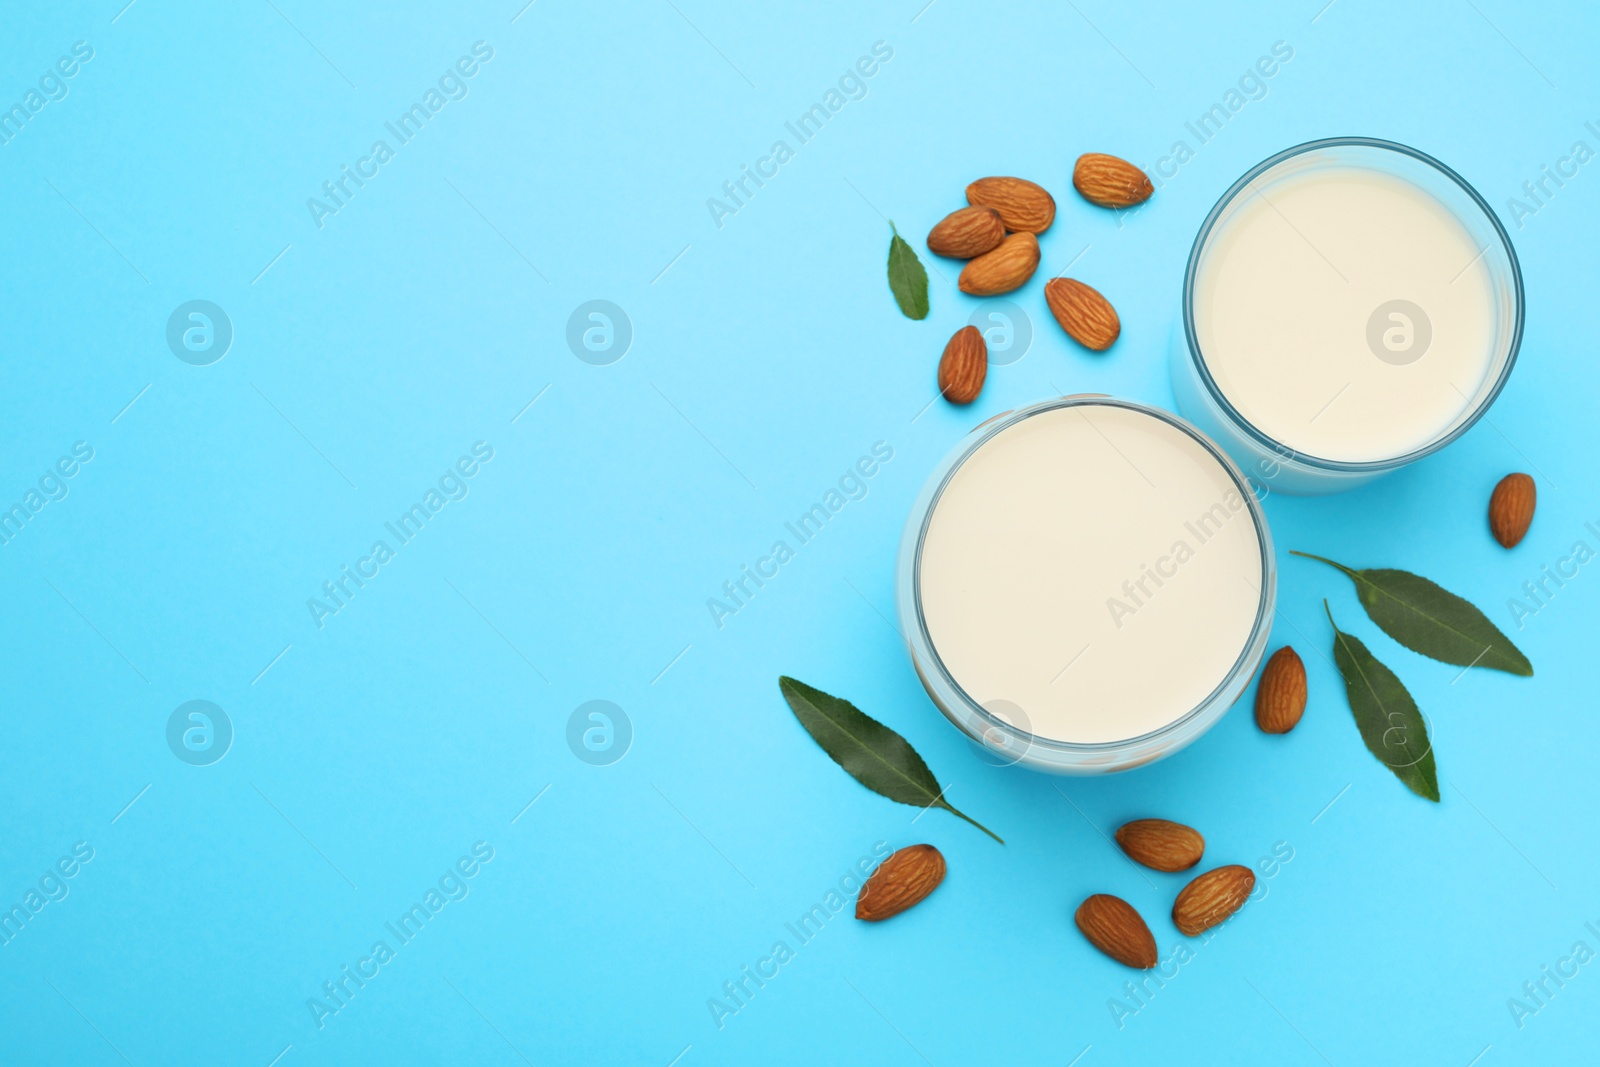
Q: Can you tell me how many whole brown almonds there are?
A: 12